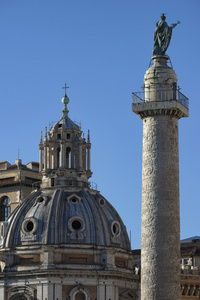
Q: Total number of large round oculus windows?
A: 3